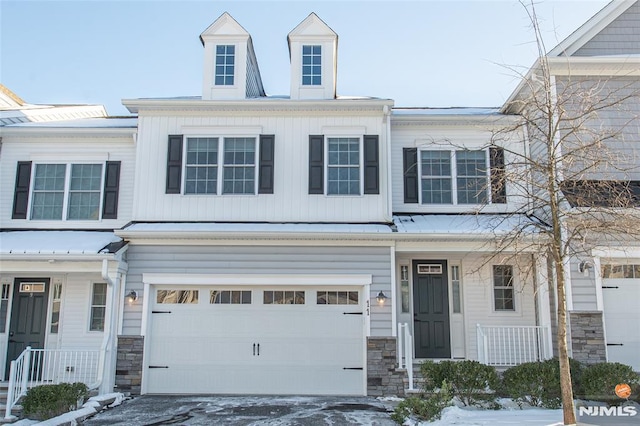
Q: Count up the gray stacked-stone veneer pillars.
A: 3